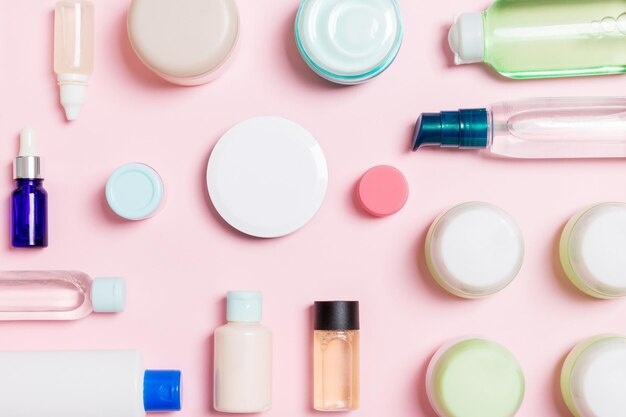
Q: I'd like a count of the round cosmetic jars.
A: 9